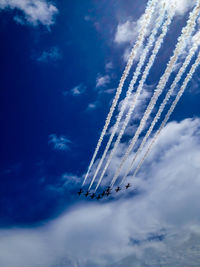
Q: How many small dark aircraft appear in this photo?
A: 9